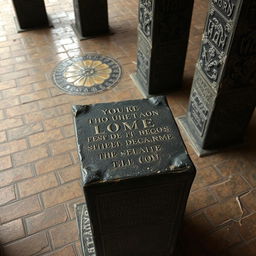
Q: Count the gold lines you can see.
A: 7